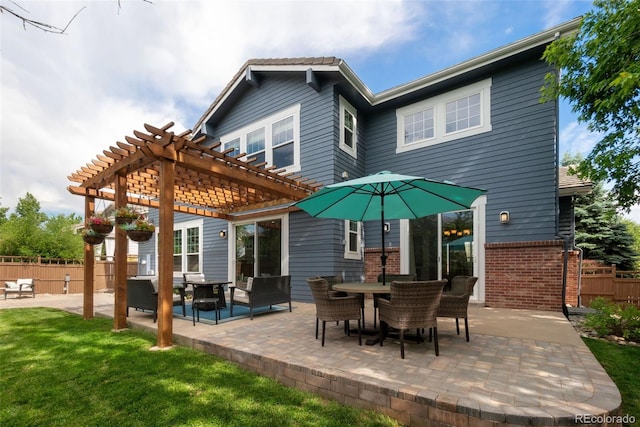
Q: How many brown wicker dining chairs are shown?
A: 5